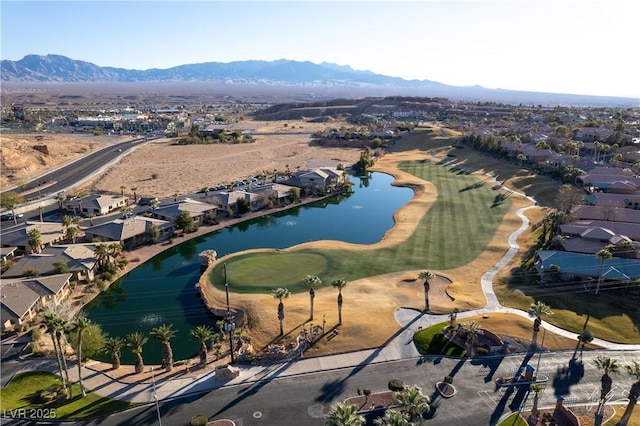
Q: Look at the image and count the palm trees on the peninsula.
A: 4